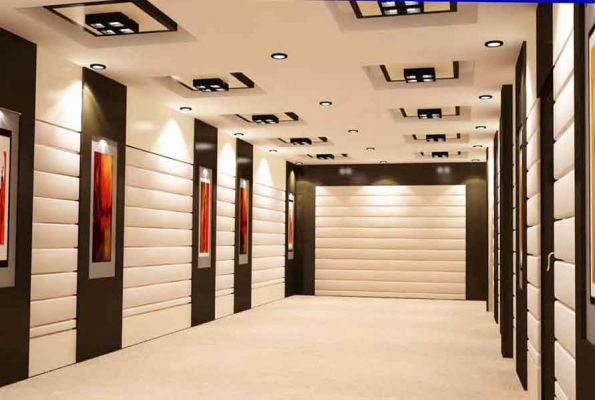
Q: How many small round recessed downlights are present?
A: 15